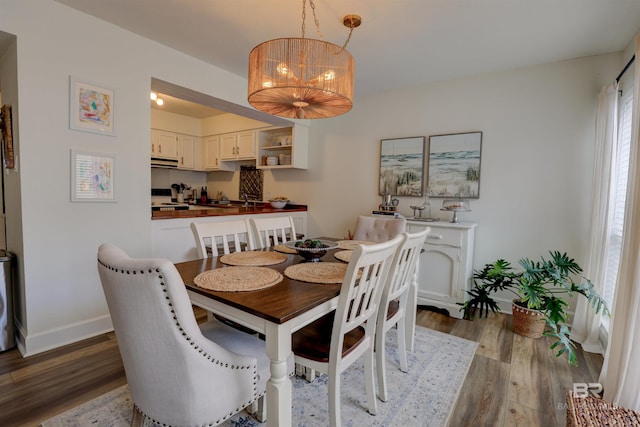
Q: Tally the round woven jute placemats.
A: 6